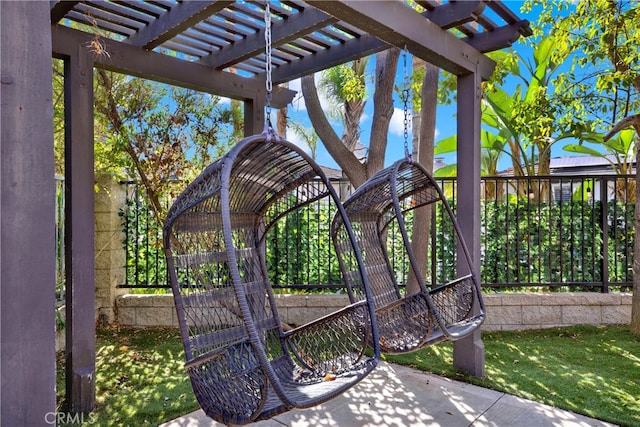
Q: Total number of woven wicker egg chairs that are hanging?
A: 2